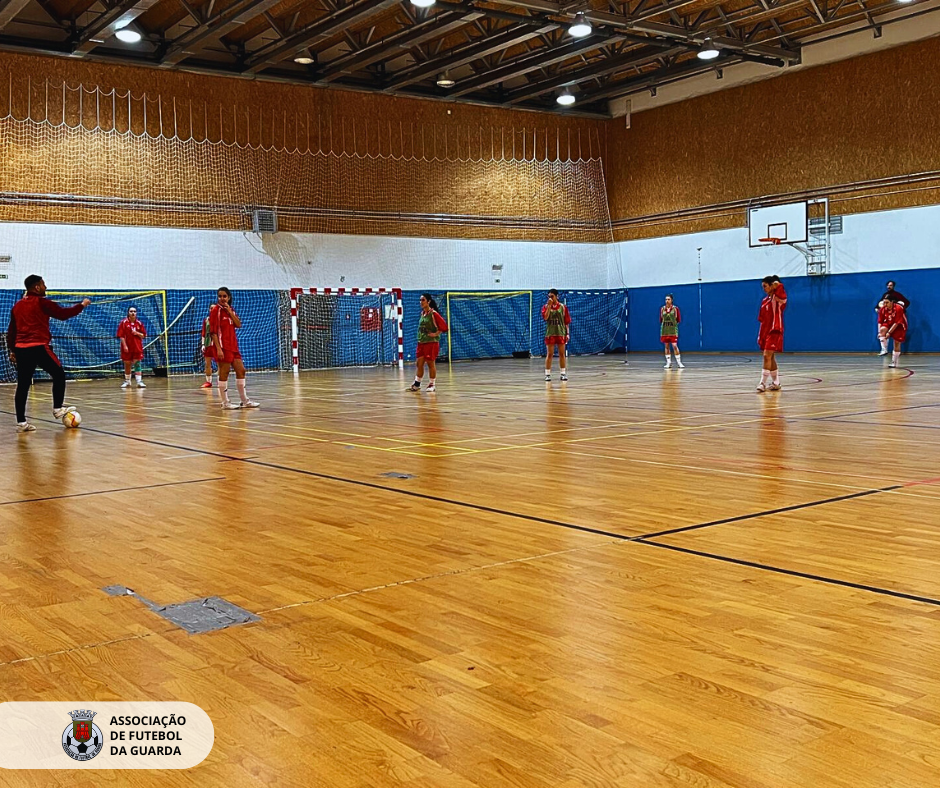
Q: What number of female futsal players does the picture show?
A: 8